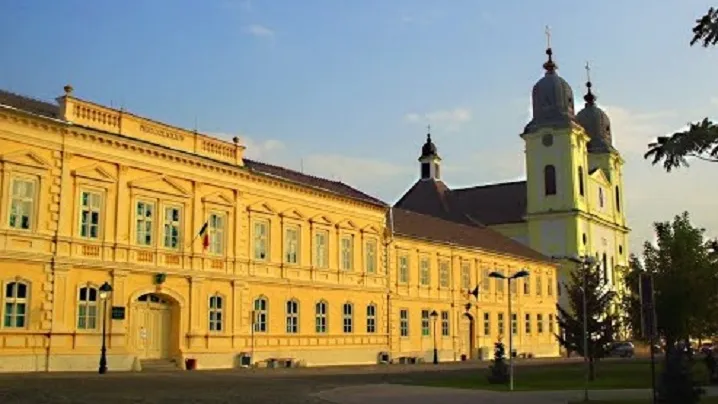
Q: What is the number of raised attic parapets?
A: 1